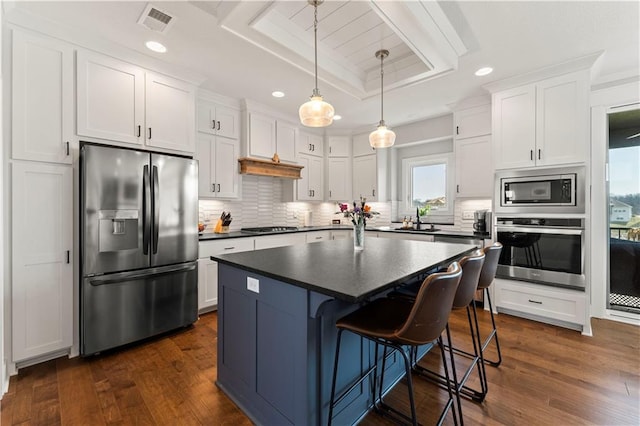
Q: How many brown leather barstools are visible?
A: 3